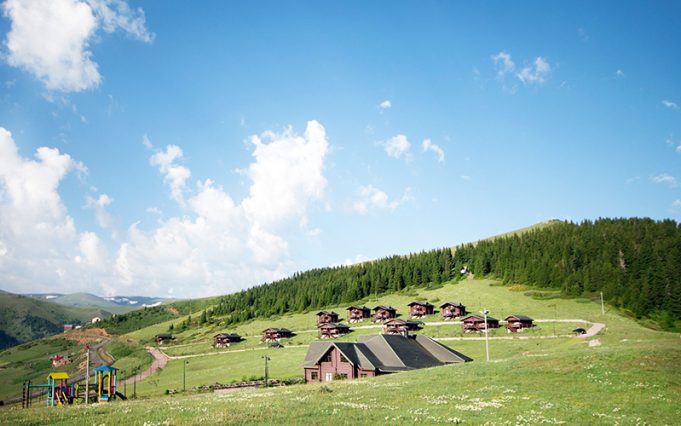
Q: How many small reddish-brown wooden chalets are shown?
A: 12